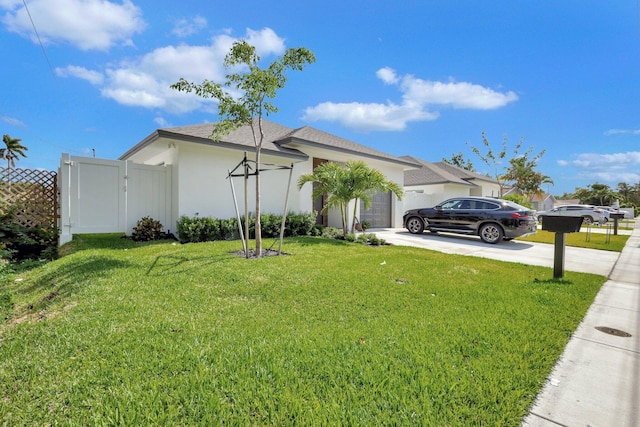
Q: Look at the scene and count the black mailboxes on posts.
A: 2